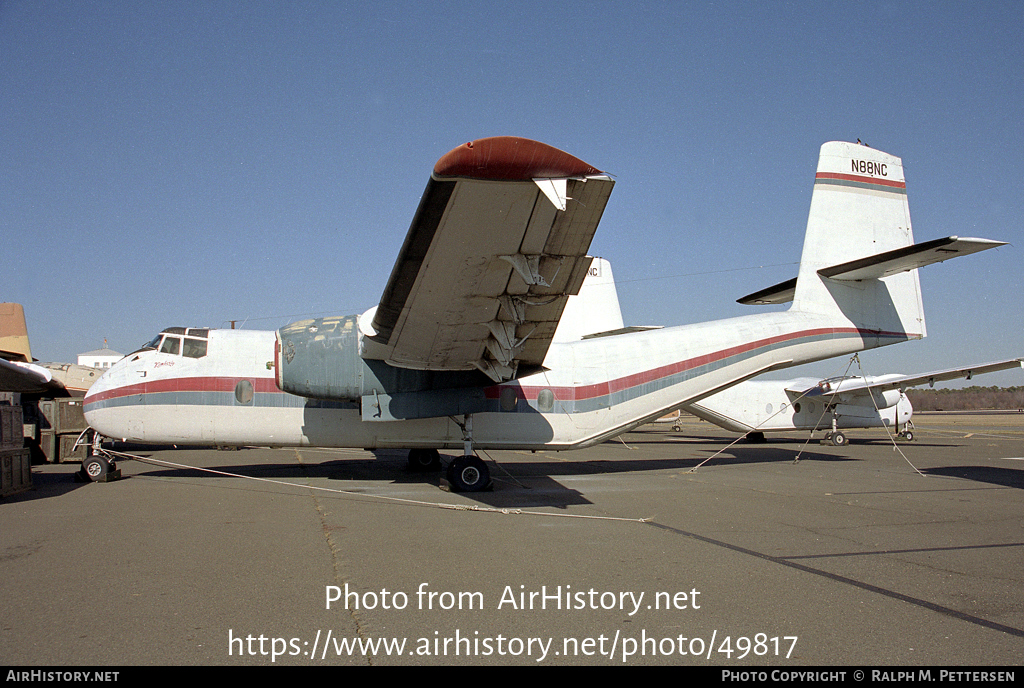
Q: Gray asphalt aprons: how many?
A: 1